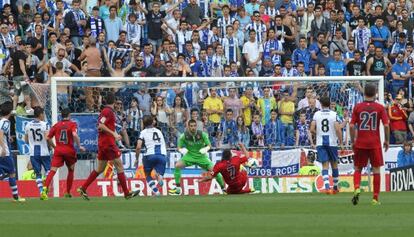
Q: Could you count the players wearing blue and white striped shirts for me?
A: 4